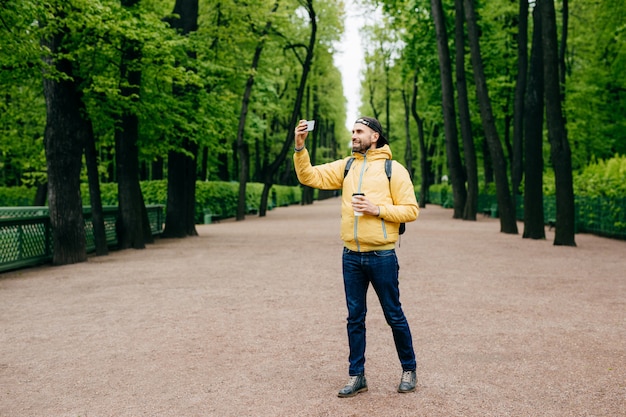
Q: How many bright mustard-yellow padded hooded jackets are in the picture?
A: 1